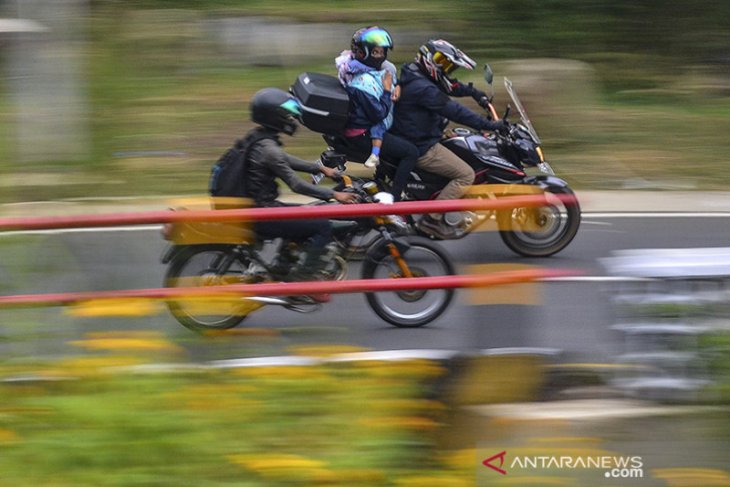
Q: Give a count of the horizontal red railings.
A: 2